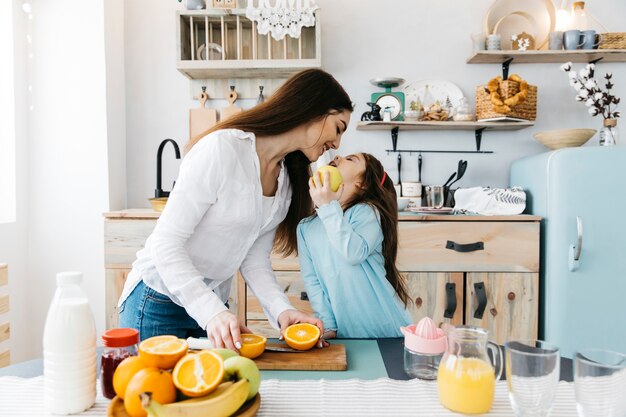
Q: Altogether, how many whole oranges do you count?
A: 2